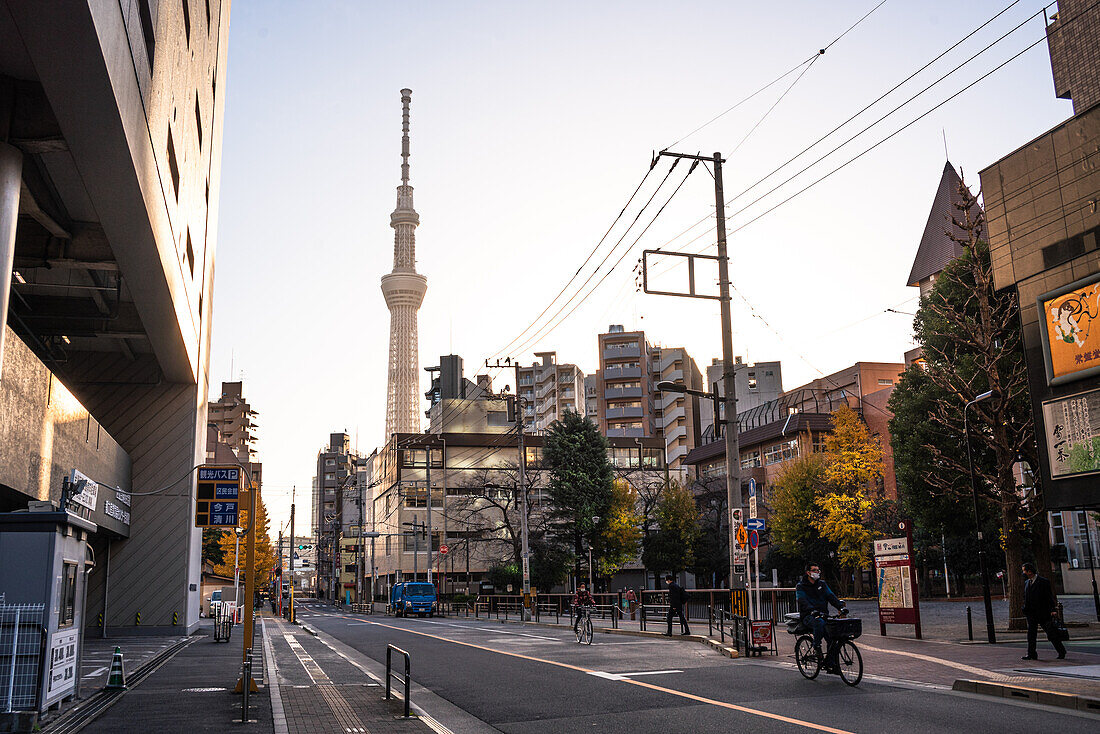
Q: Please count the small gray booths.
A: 1